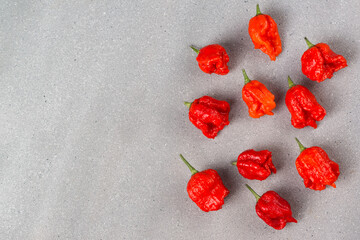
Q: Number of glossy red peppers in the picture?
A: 10